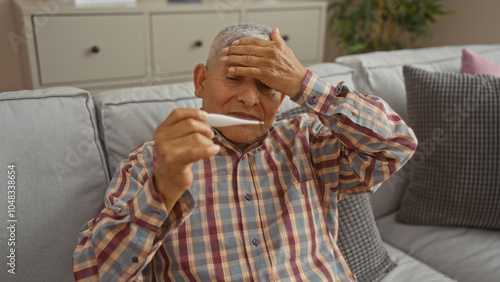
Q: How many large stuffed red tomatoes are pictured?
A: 0